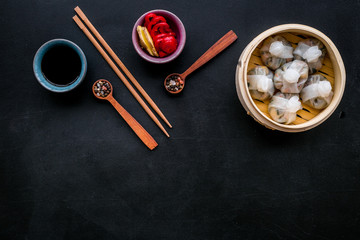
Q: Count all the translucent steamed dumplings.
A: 6